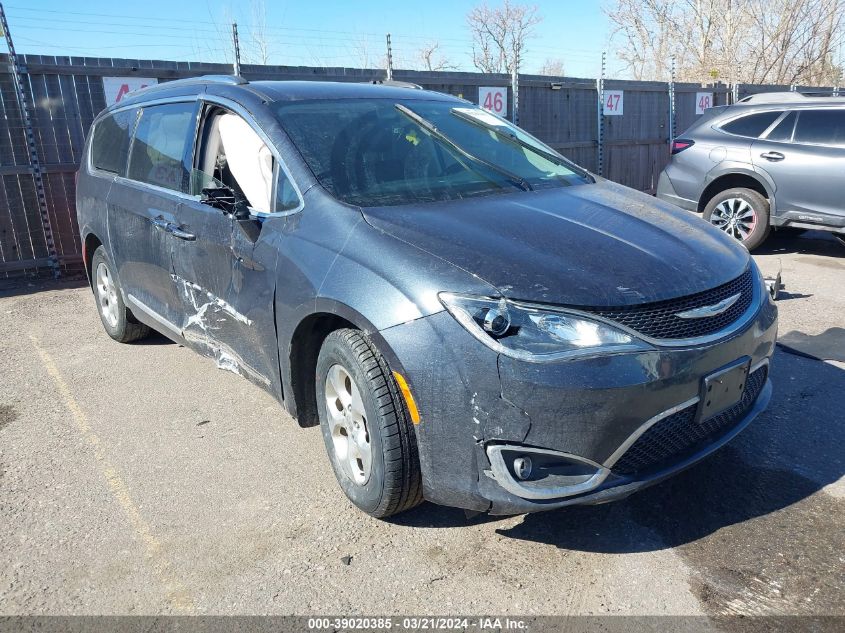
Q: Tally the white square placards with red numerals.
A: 4